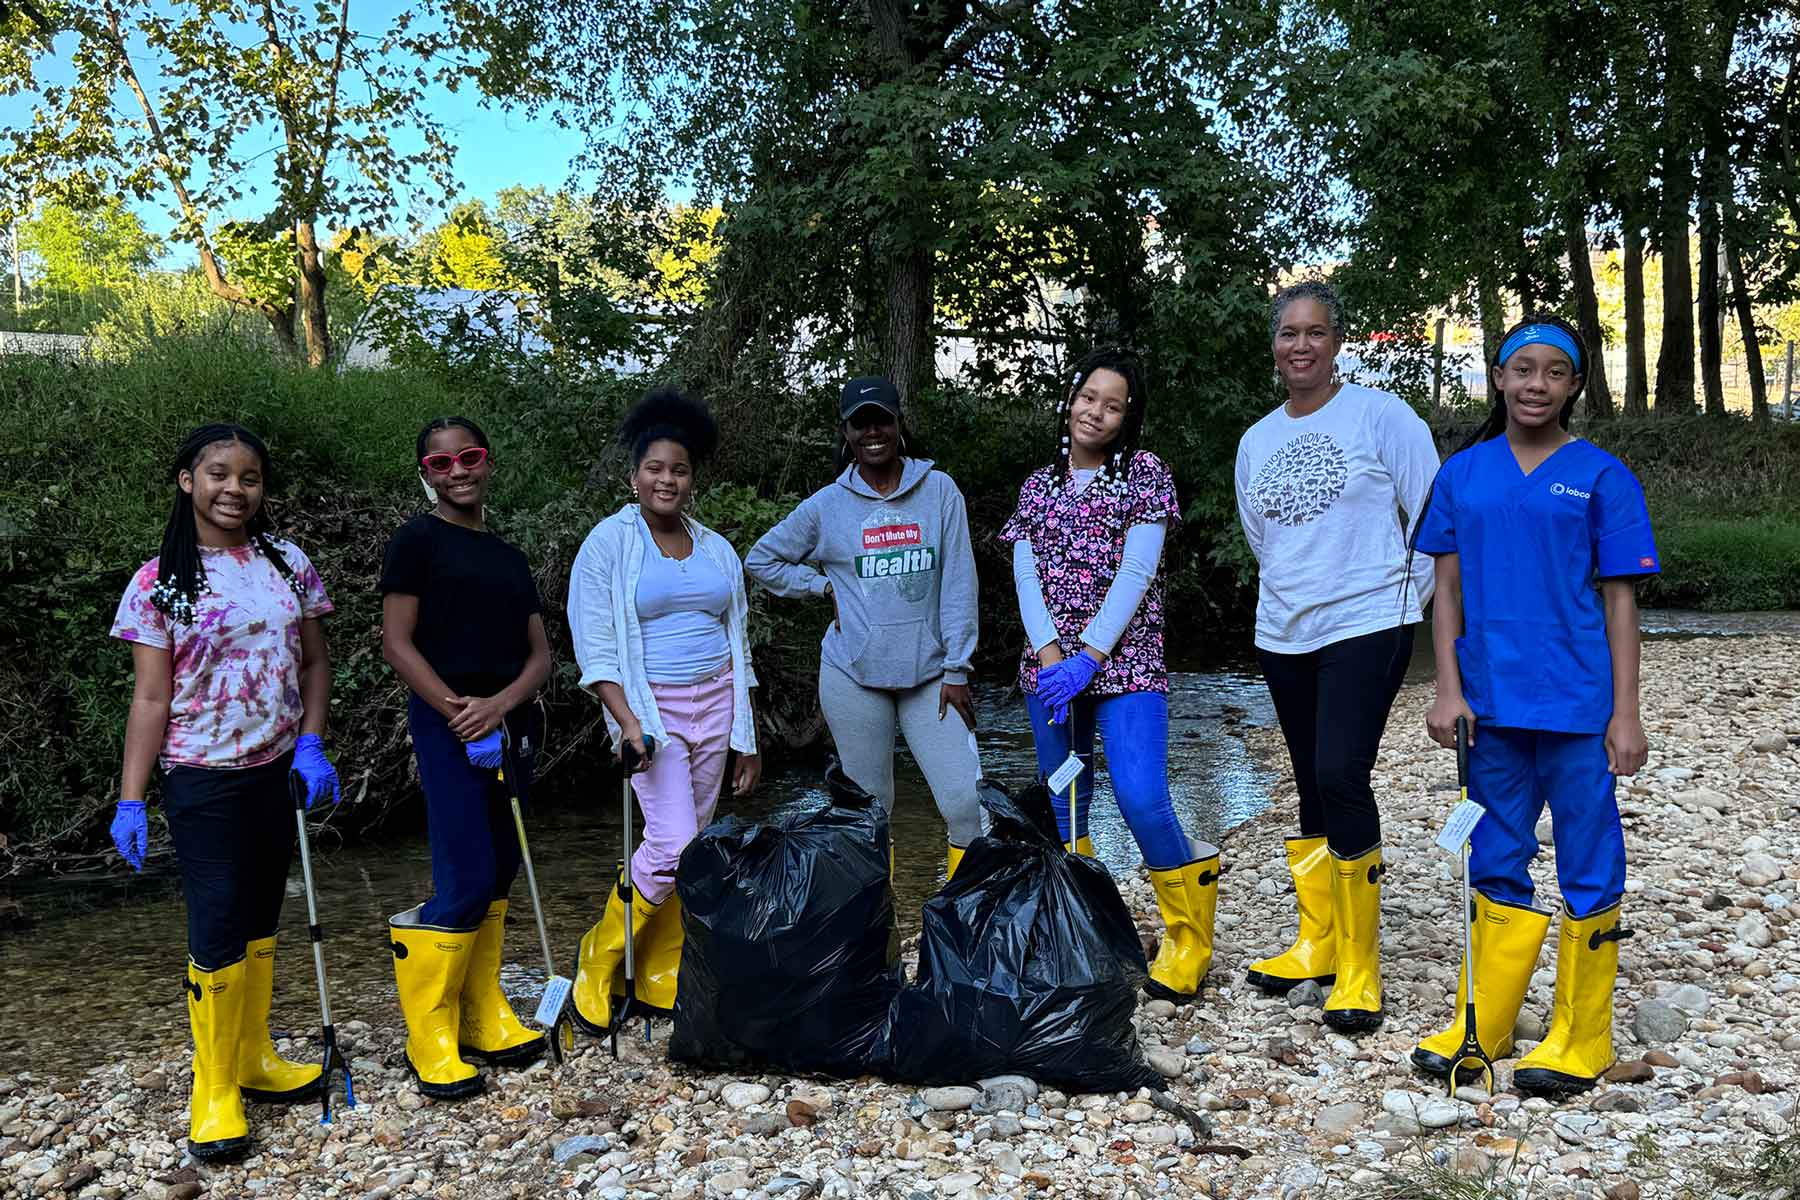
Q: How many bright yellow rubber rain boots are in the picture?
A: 14